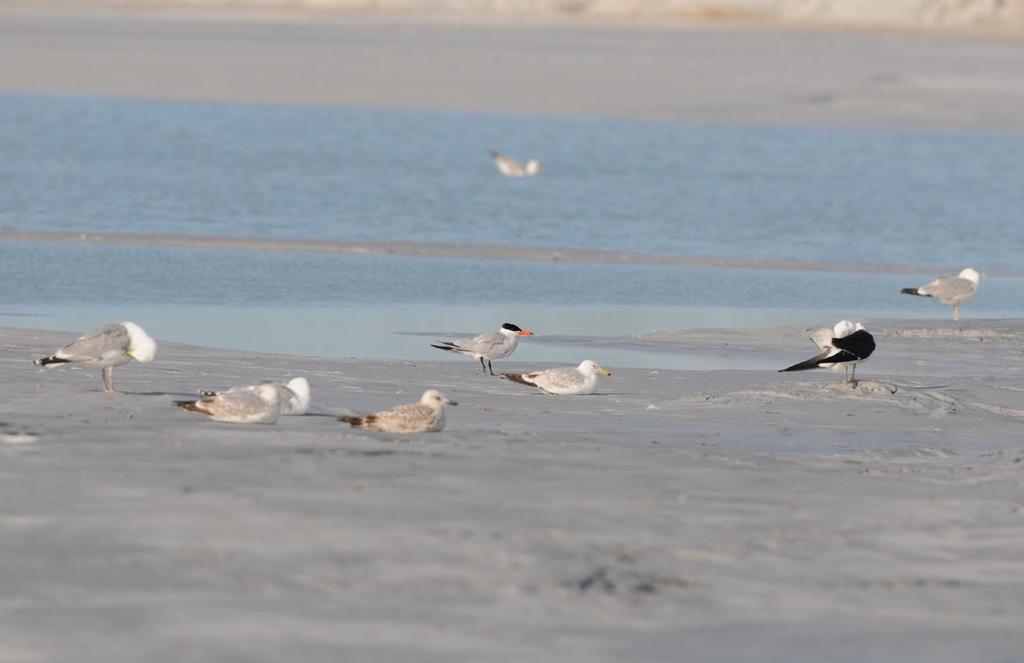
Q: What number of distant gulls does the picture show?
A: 1